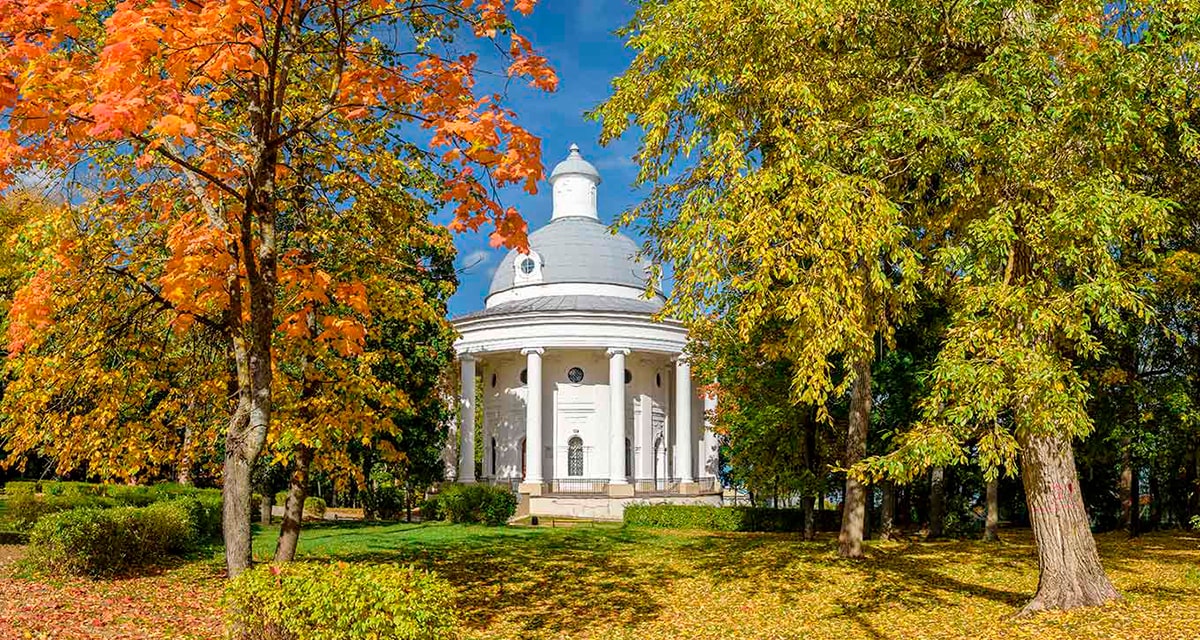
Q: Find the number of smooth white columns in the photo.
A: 4